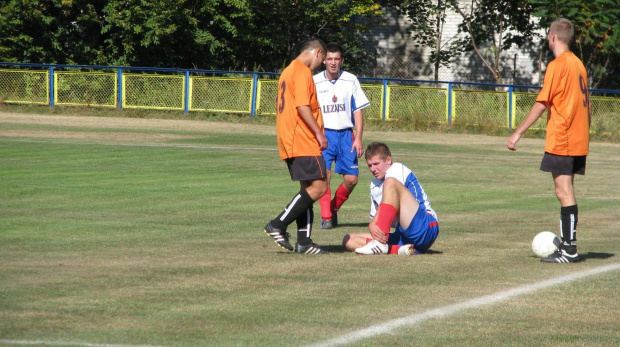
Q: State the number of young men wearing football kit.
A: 4